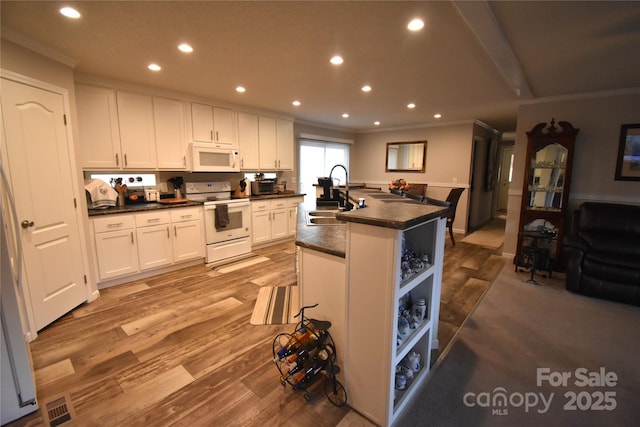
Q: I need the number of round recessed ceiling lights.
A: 12